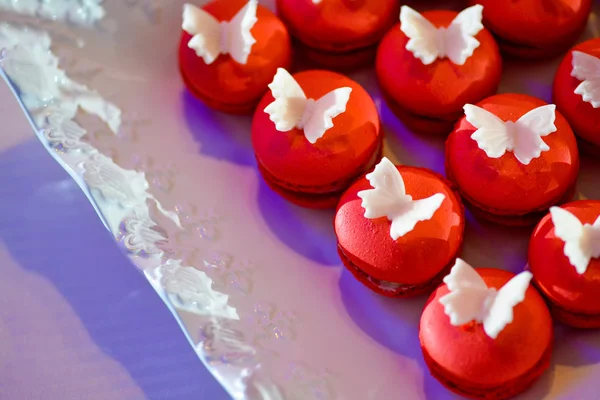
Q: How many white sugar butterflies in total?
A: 8